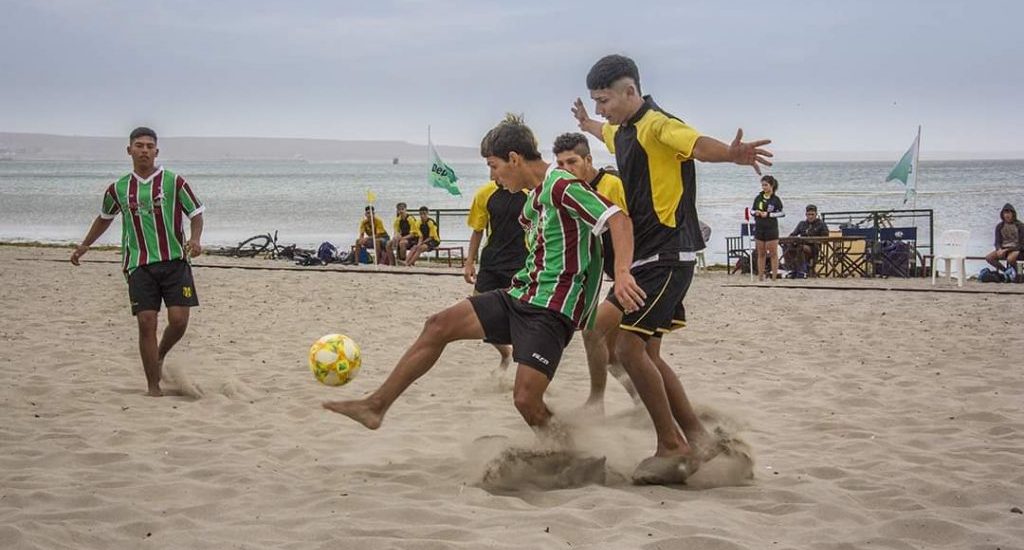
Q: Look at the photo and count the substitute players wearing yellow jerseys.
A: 3